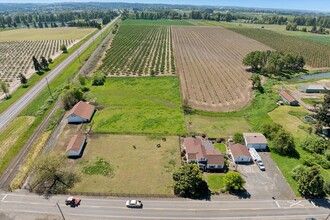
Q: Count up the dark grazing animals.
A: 3